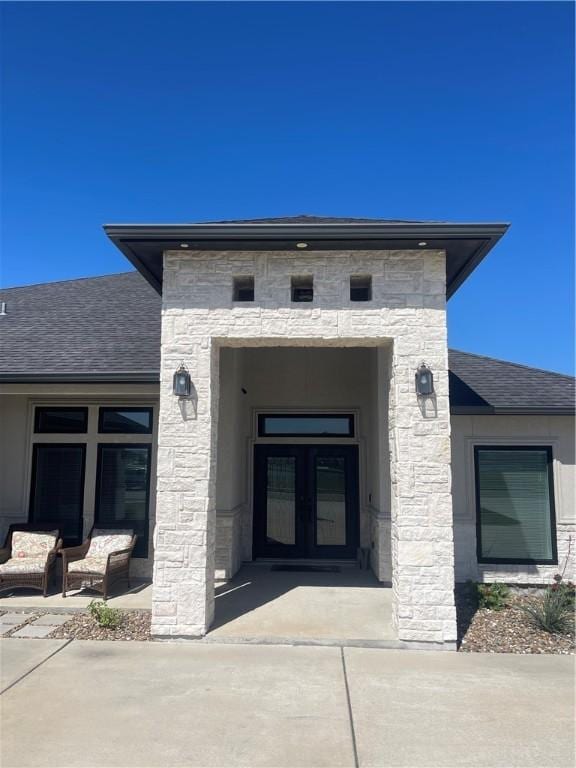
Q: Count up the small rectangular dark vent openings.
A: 3